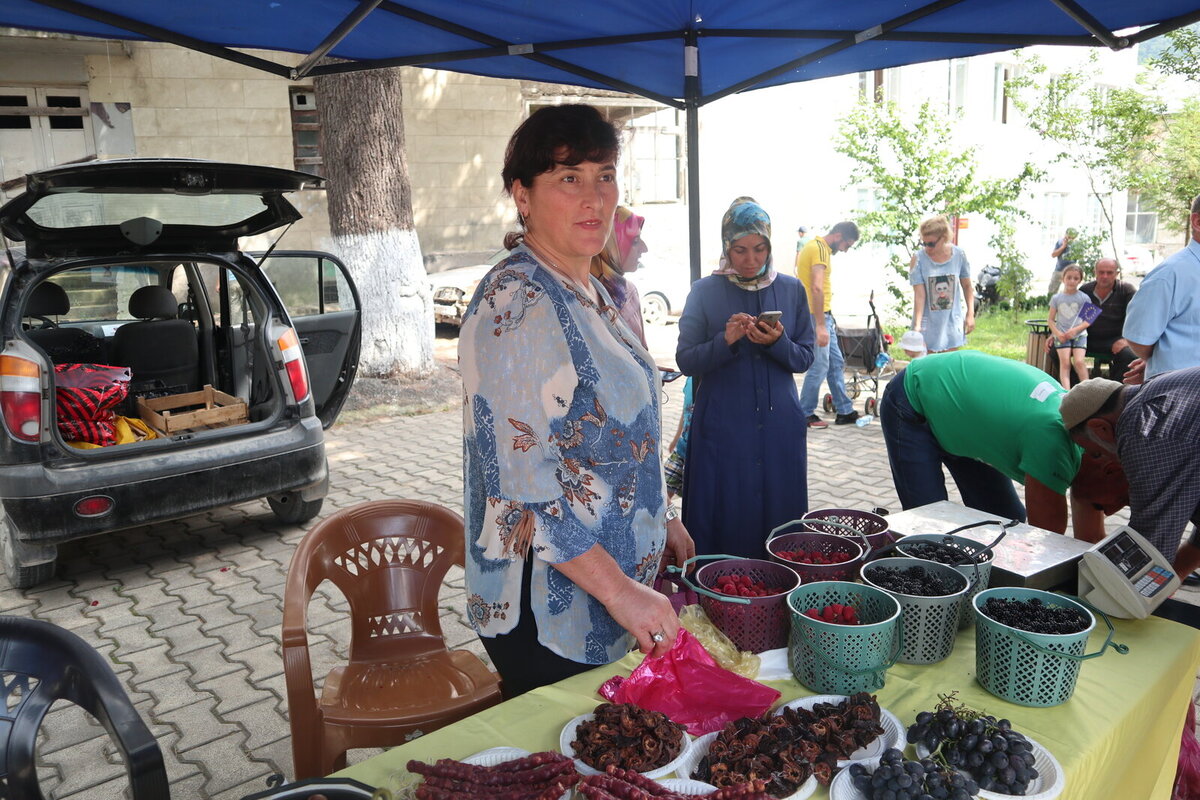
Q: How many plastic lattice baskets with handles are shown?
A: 7